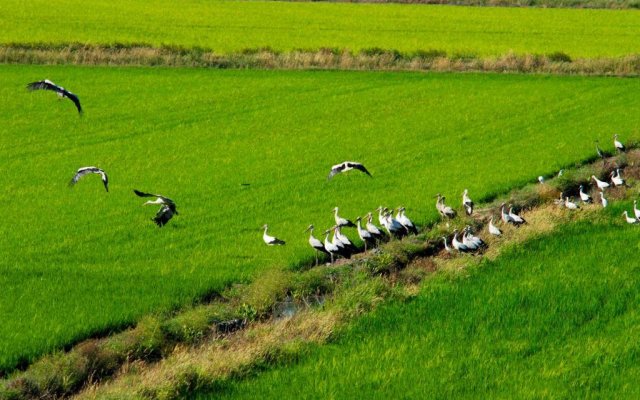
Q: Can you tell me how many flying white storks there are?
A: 4